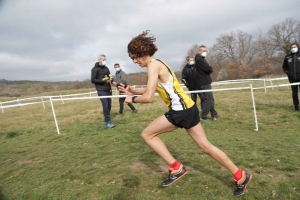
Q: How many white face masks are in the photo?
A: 5